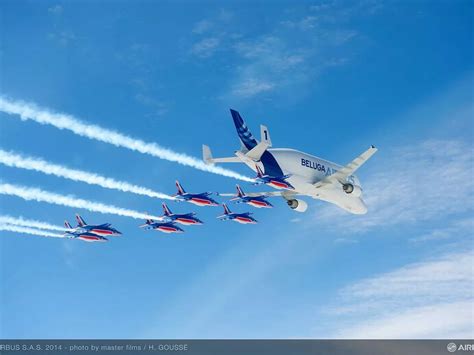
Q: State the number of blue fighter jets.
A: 8